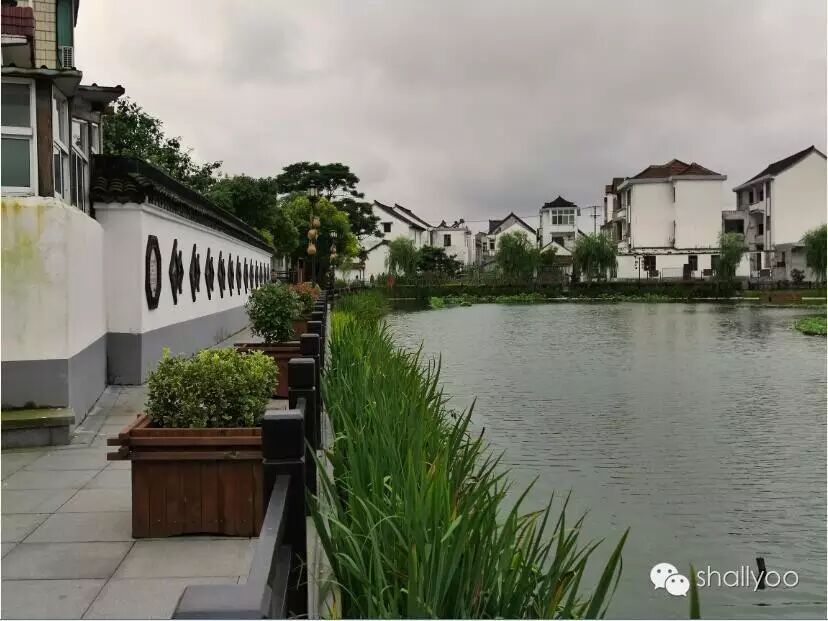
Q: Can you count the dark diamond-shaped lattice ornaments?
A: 12